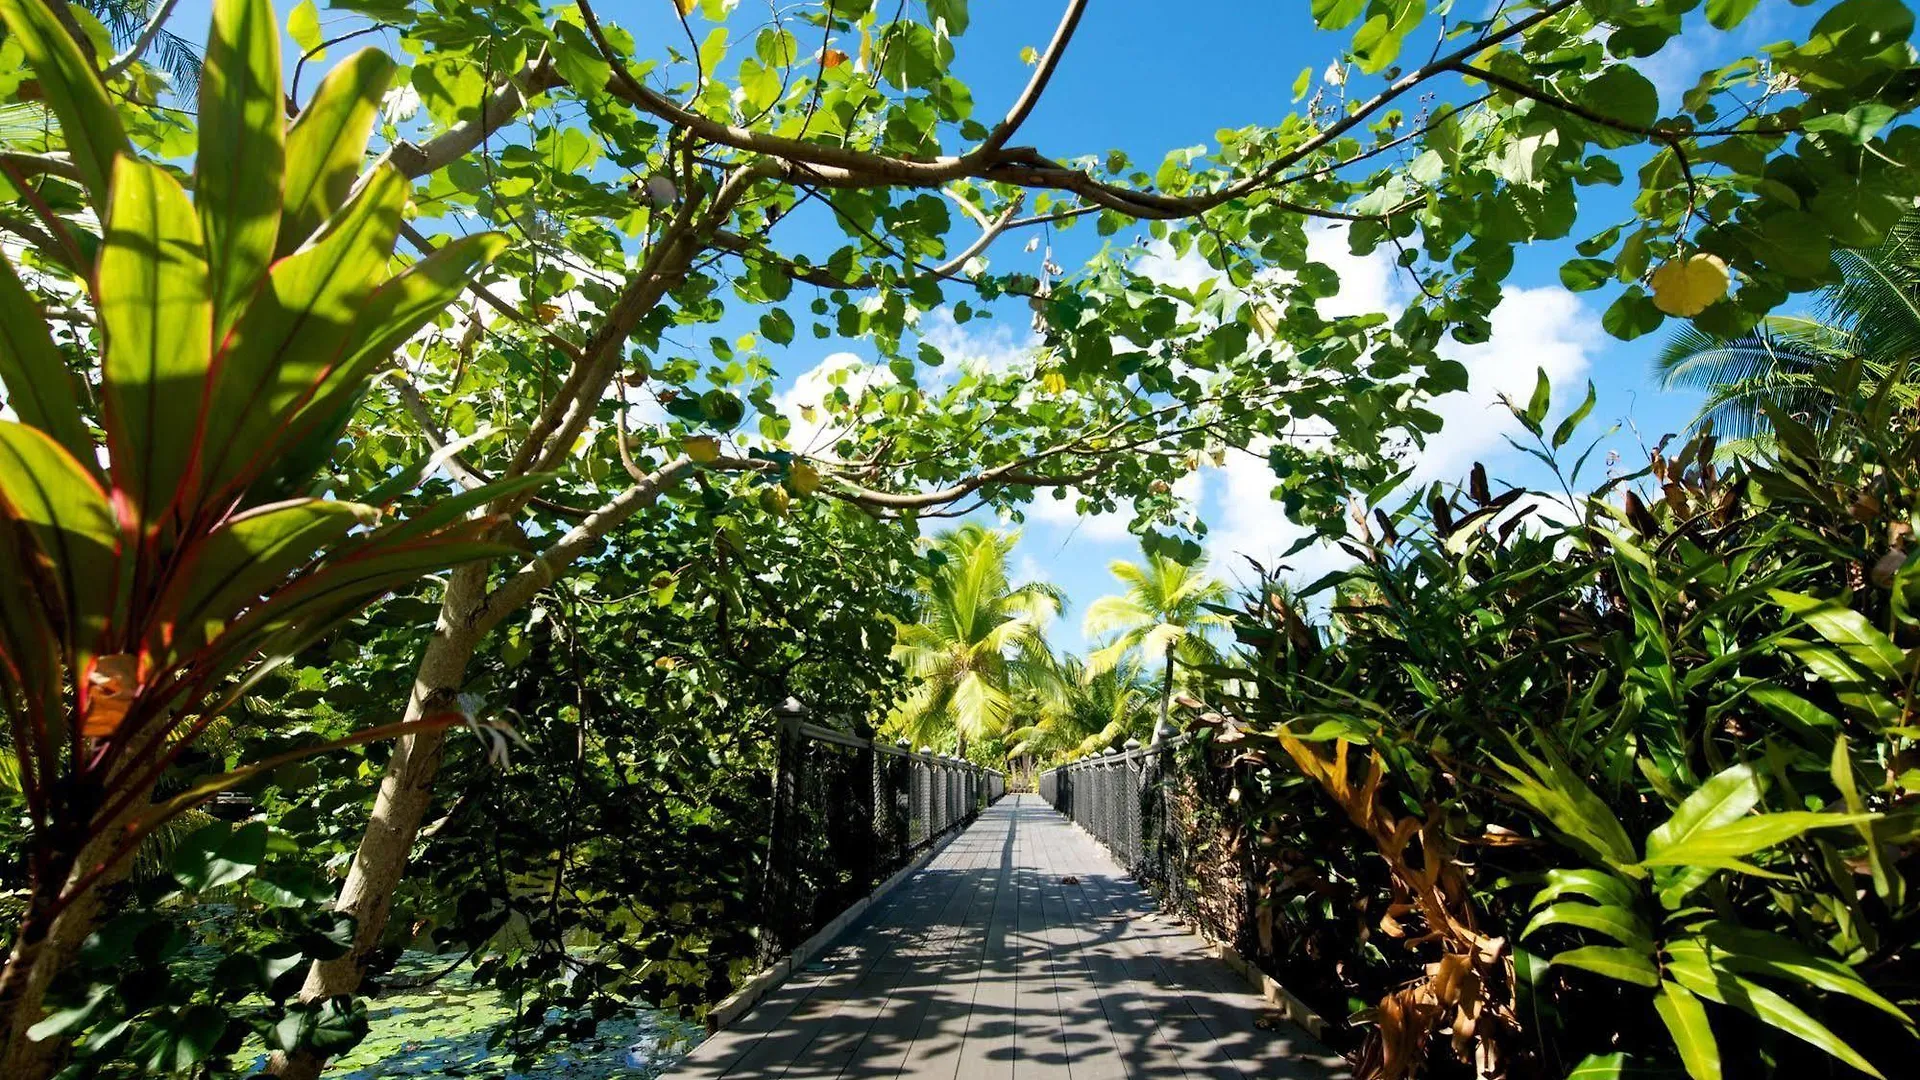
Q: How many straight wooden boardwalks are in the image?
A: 1